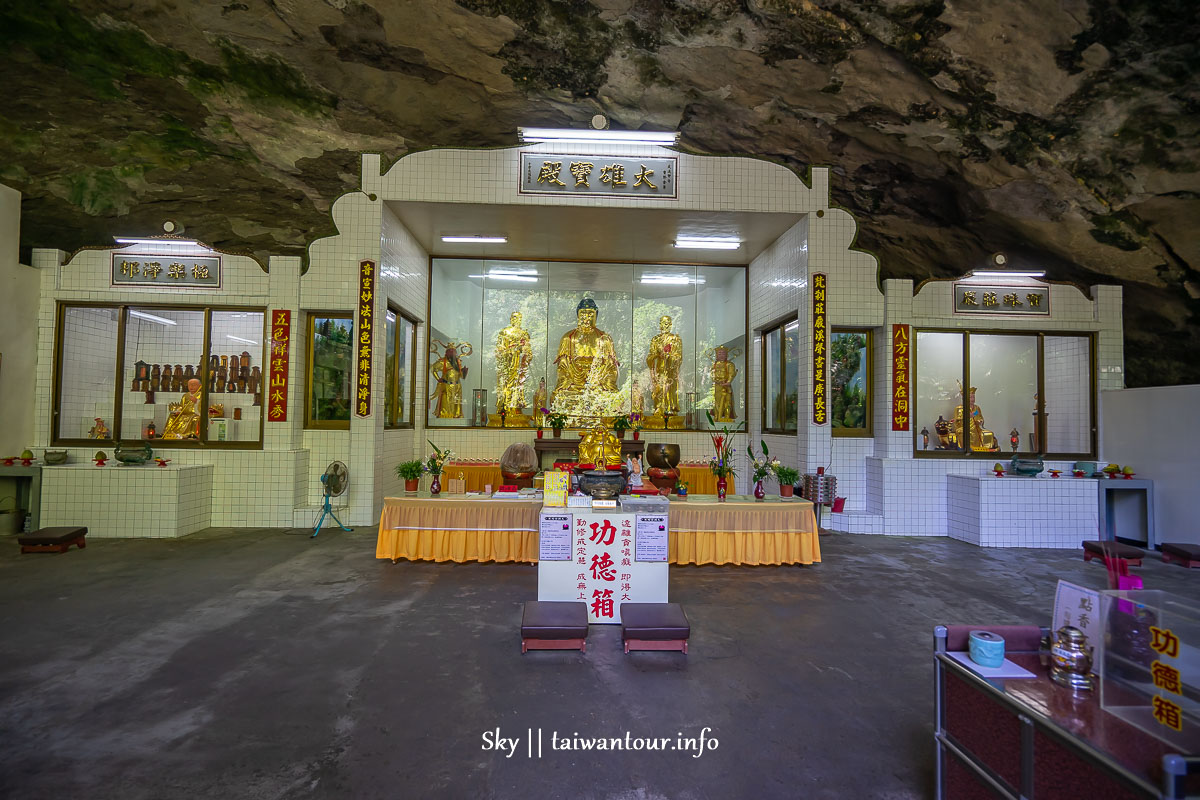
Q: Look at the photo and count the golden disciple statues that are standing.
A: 2